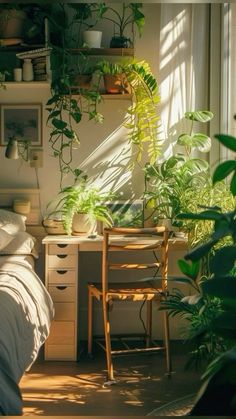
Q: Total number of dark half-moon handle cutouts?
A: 4